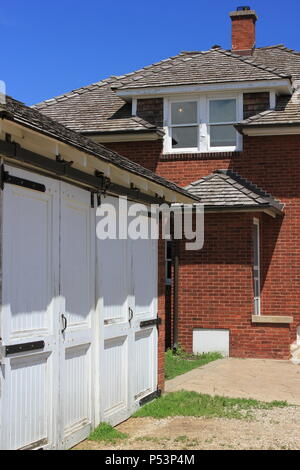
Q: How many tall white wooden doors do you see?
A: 4